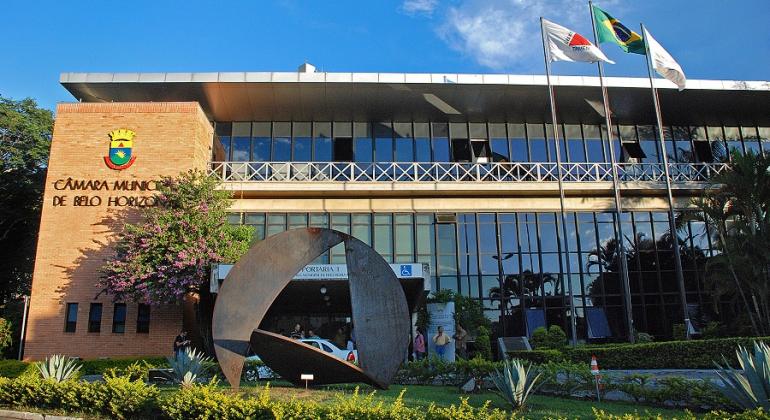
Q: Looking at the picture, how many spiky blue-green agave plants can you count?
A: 4